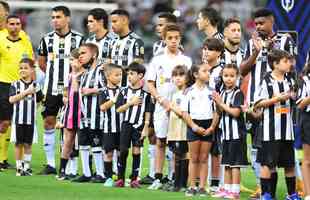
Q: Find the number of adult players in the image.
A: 7